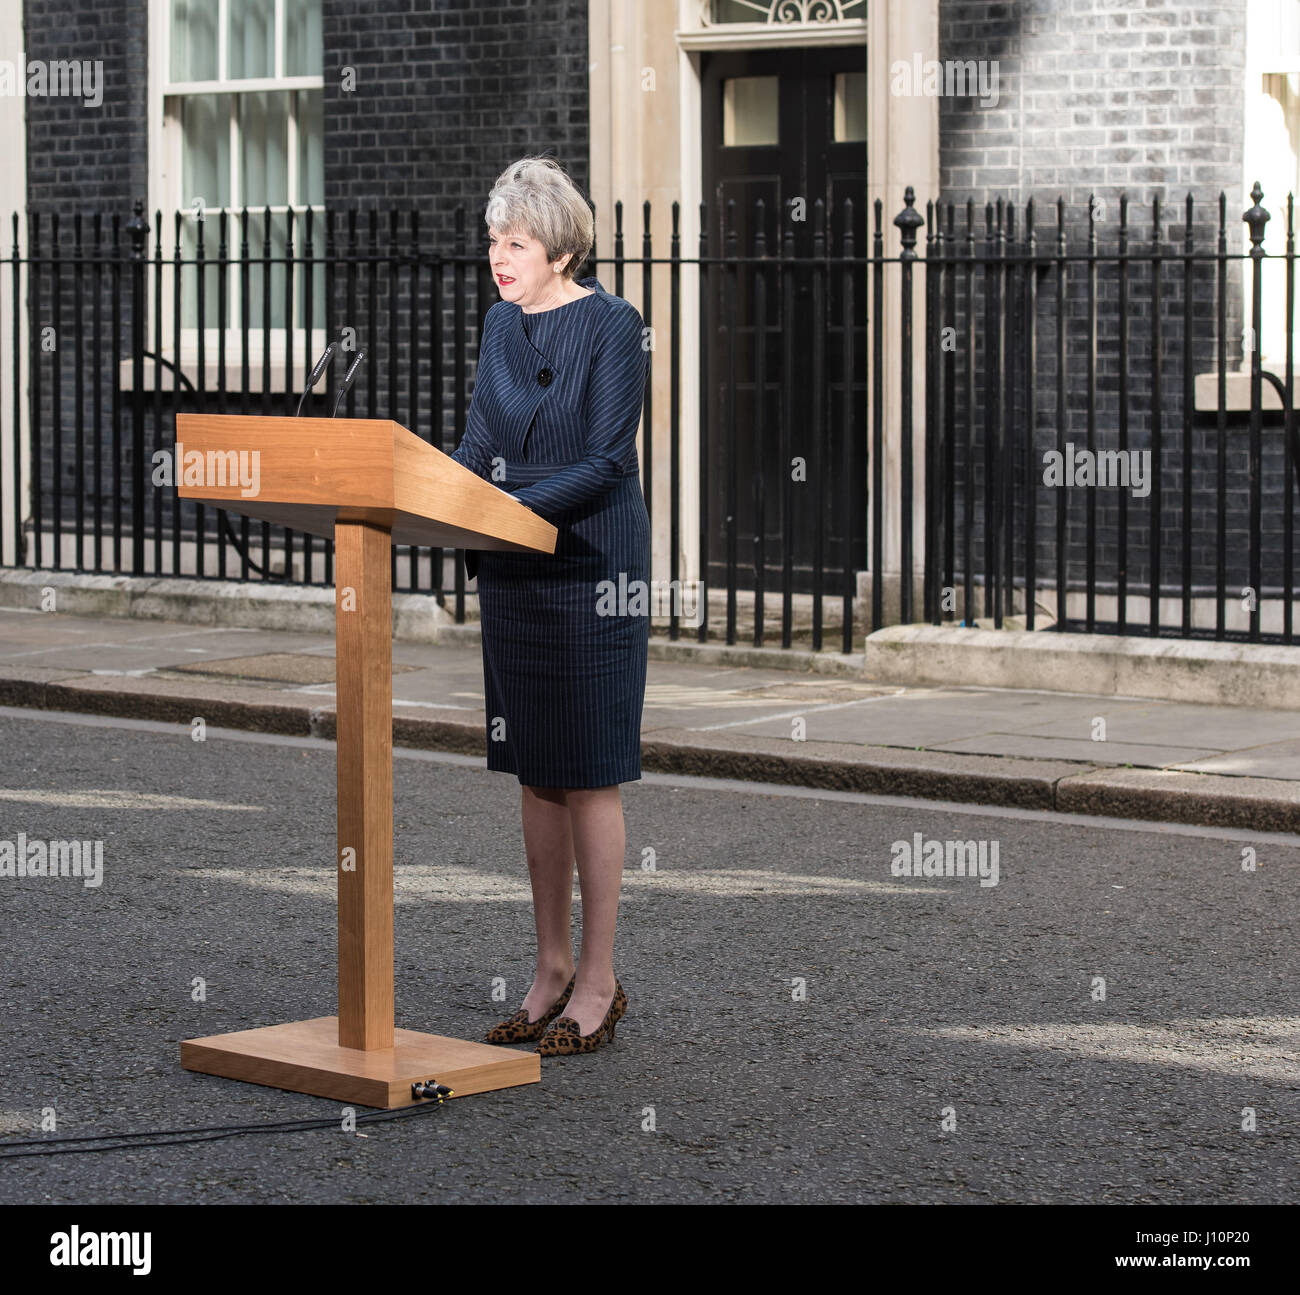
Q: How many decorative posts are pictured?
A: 3